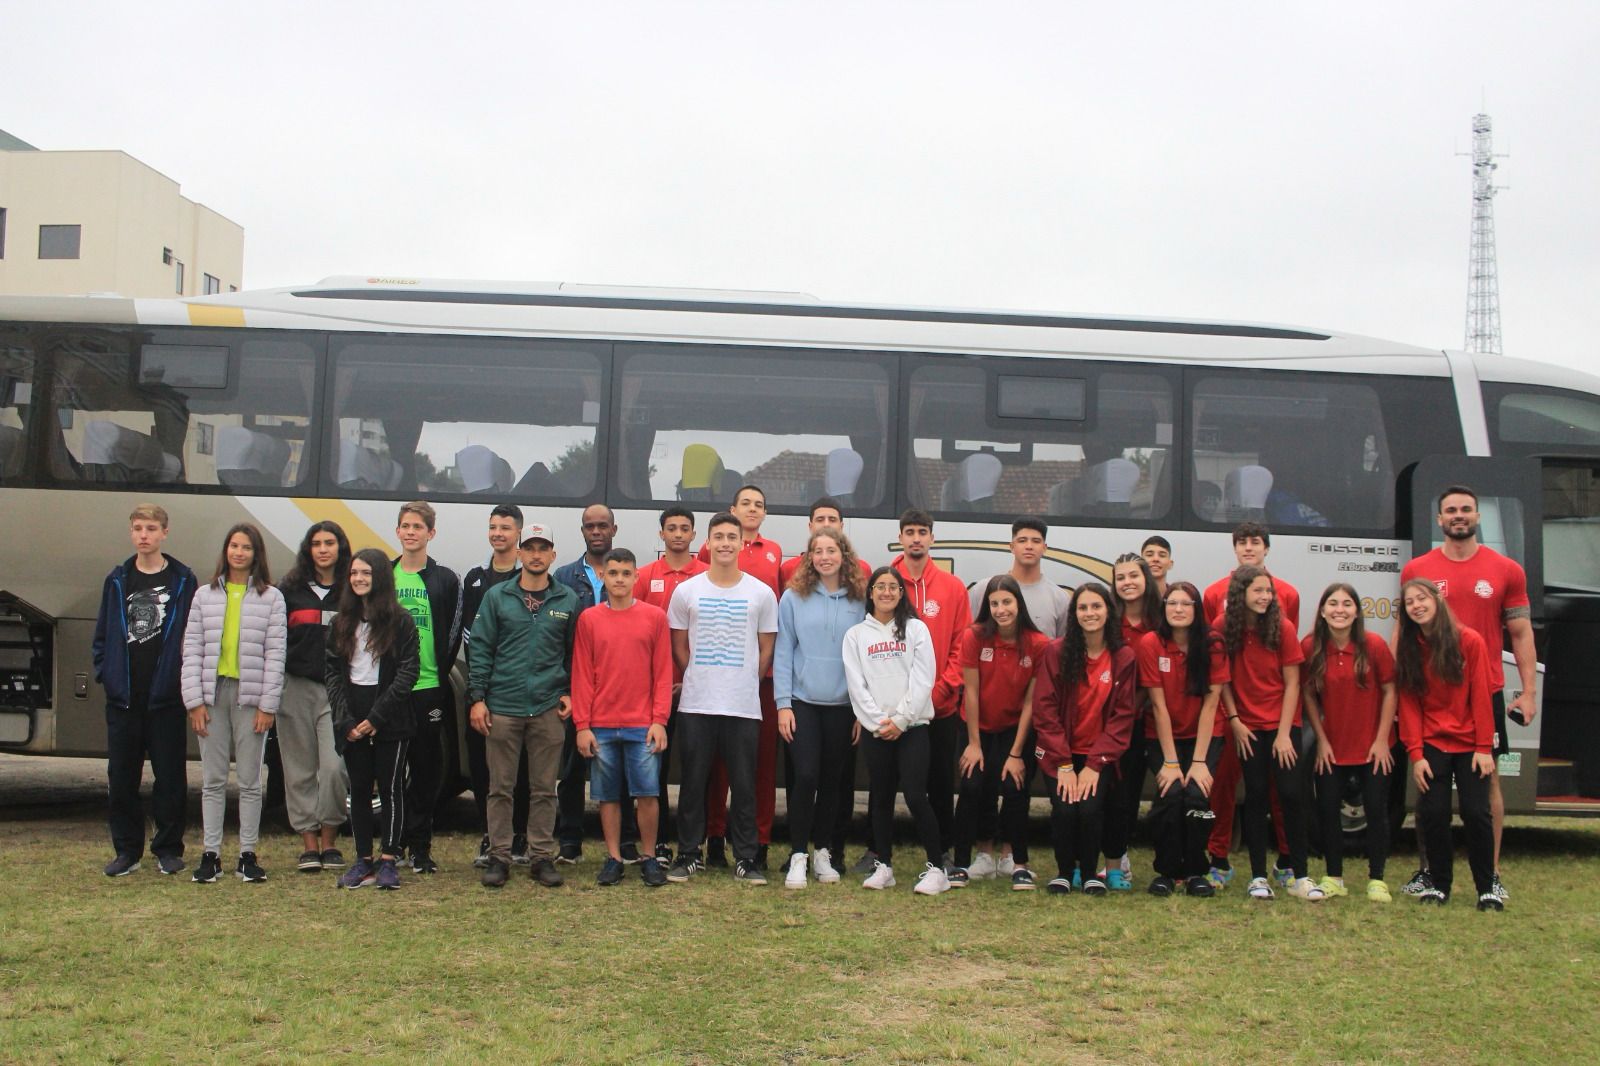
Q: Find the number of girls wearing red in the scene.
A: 7